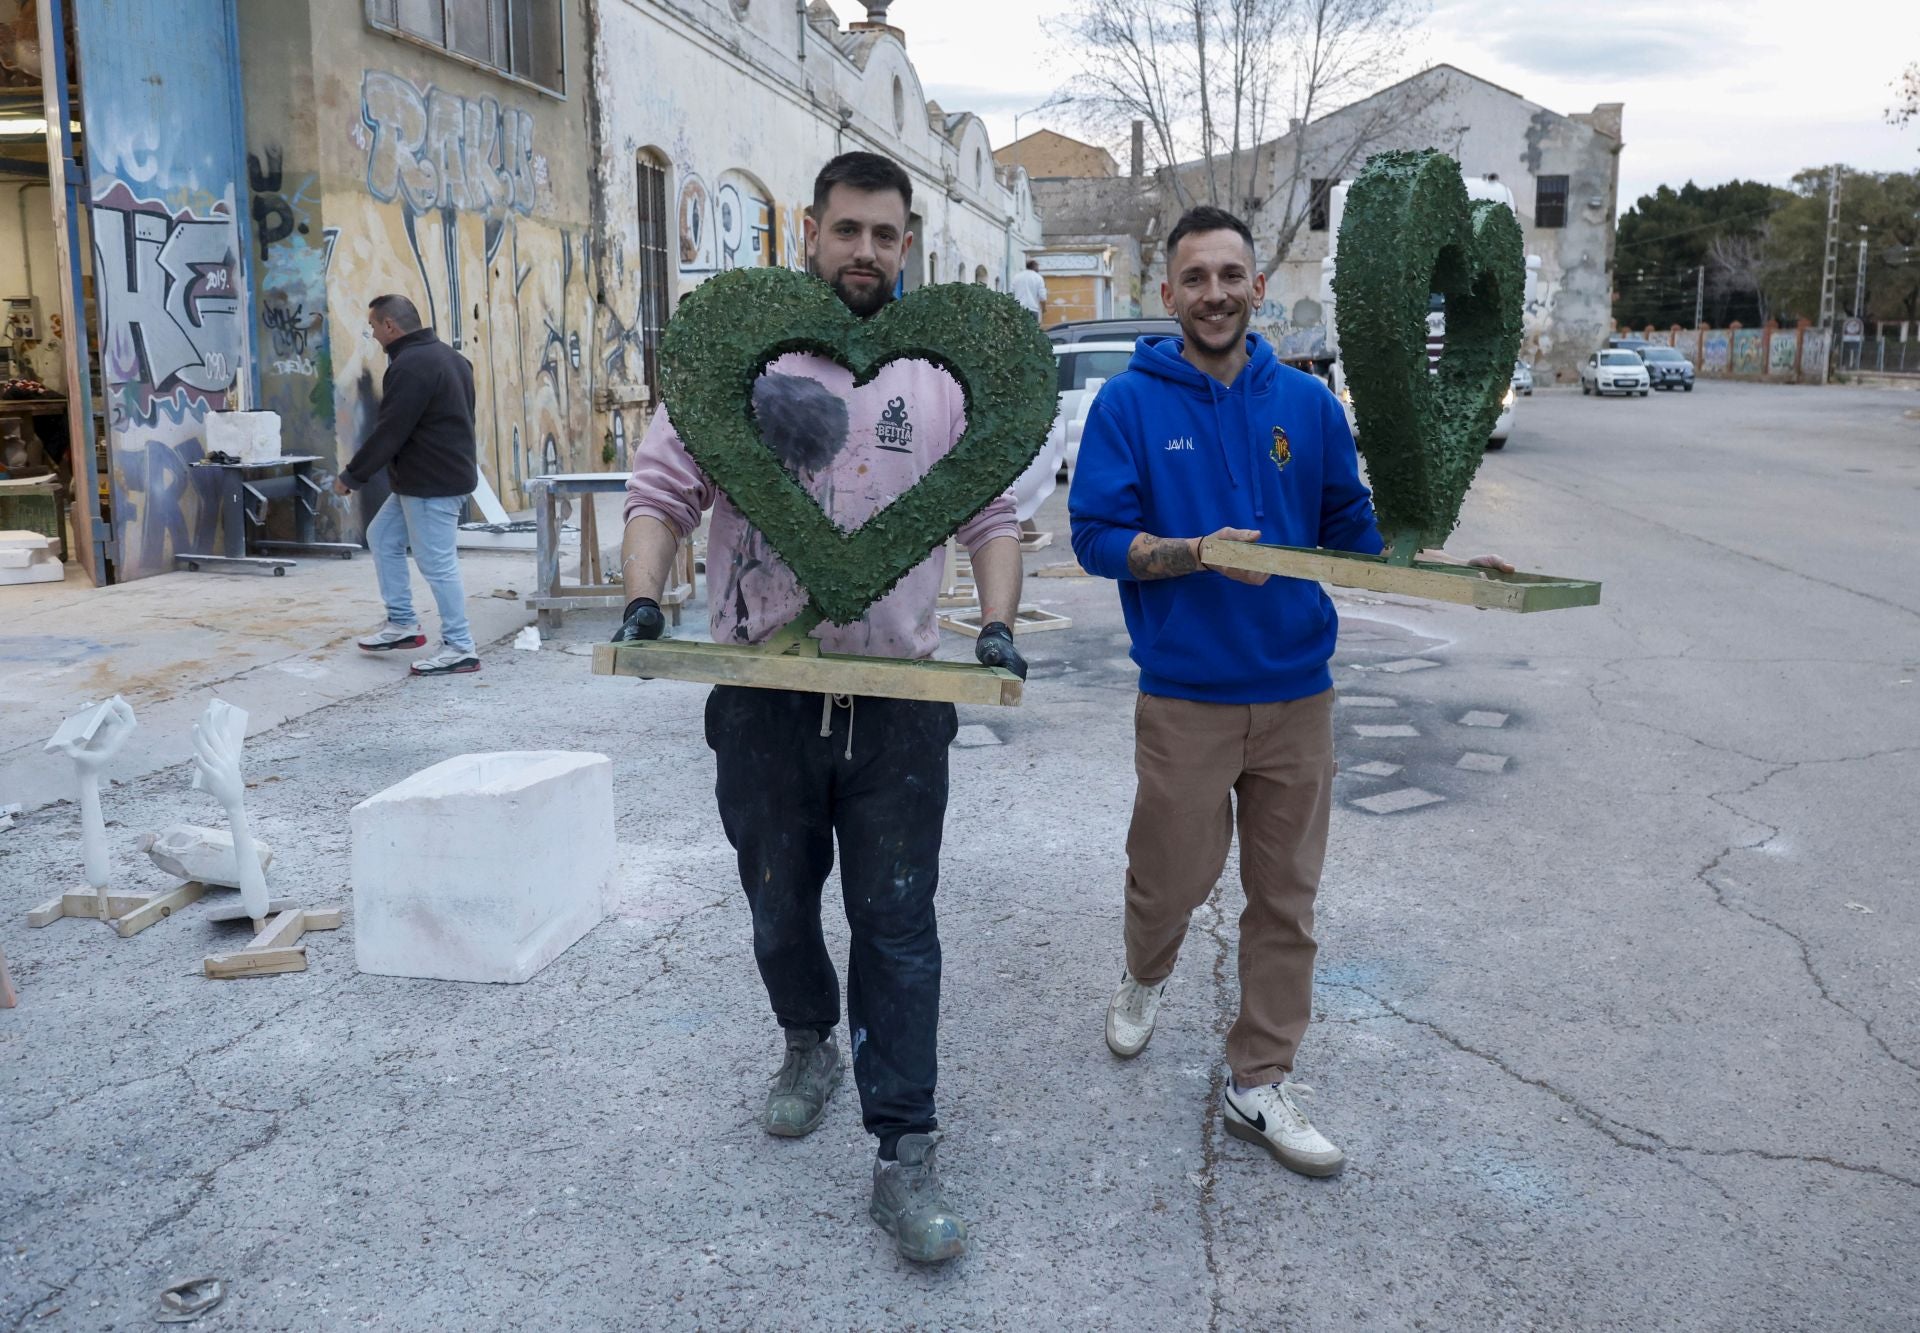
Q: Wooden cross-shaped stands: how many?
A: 2